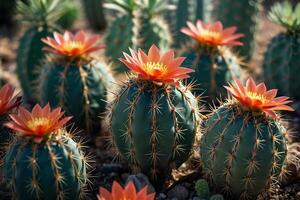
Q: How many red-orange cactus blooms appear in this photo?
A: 7